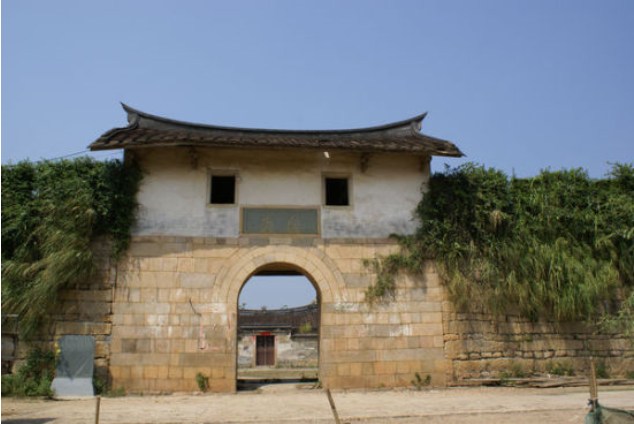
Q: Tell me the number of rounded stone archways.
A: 1